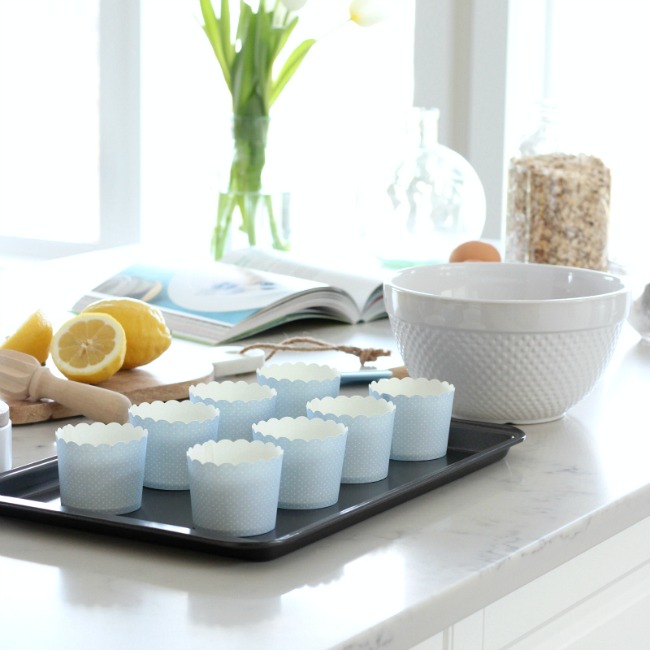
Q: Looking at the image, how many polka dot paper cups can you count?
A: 8